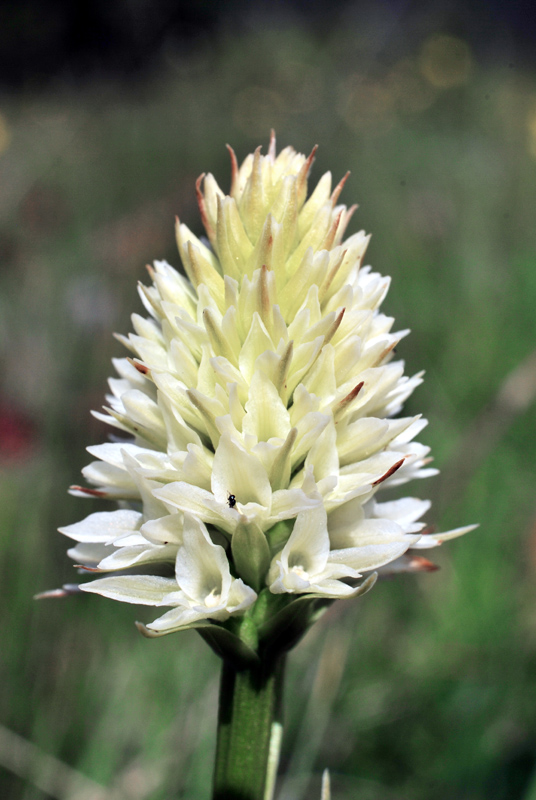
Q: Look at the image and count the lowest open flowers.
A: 2